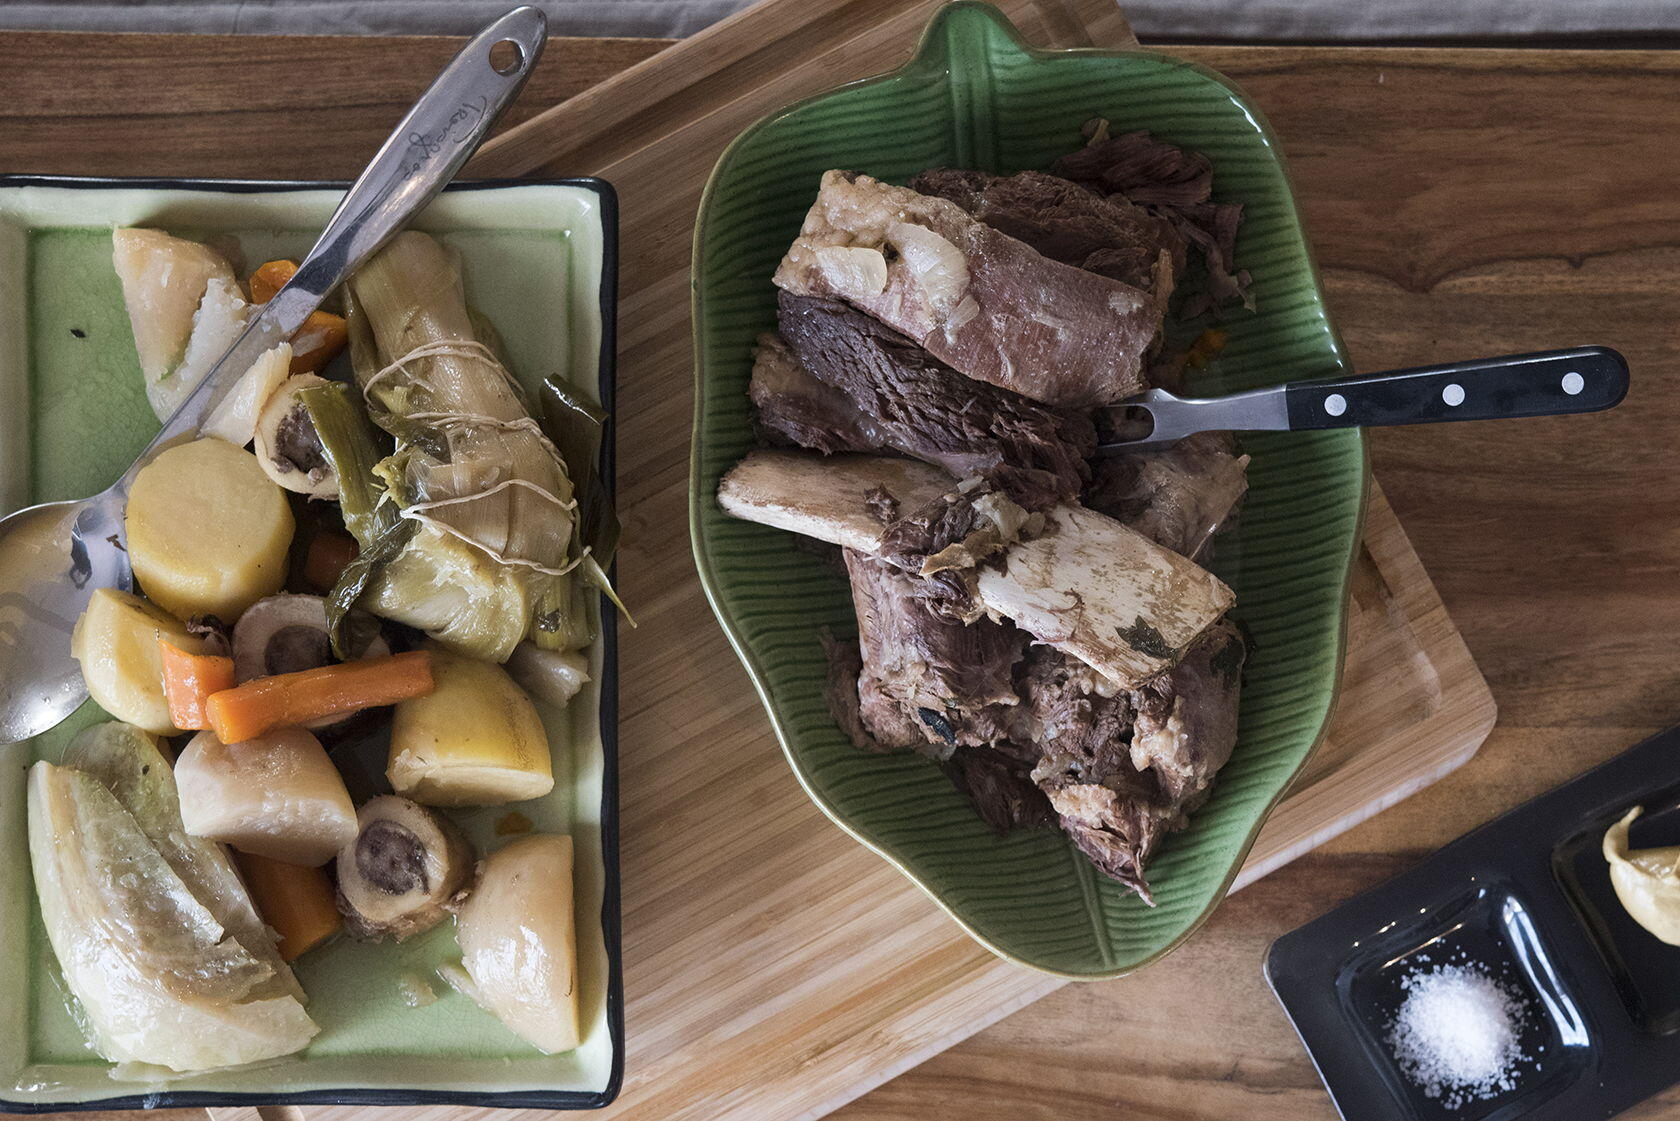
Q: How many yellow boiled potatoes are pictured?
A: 3